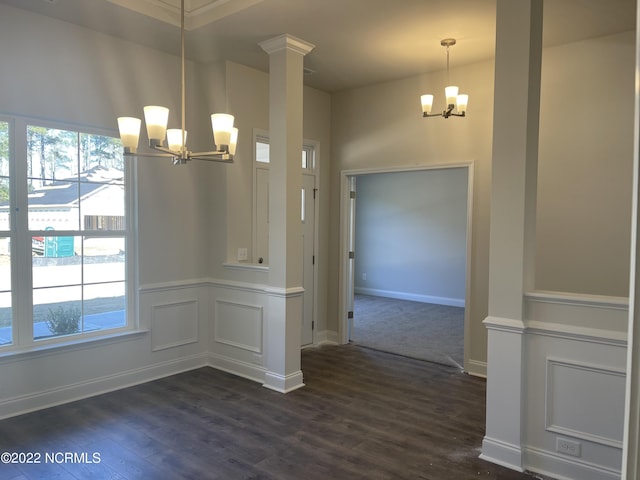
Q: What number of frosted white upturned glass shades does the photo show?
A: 8